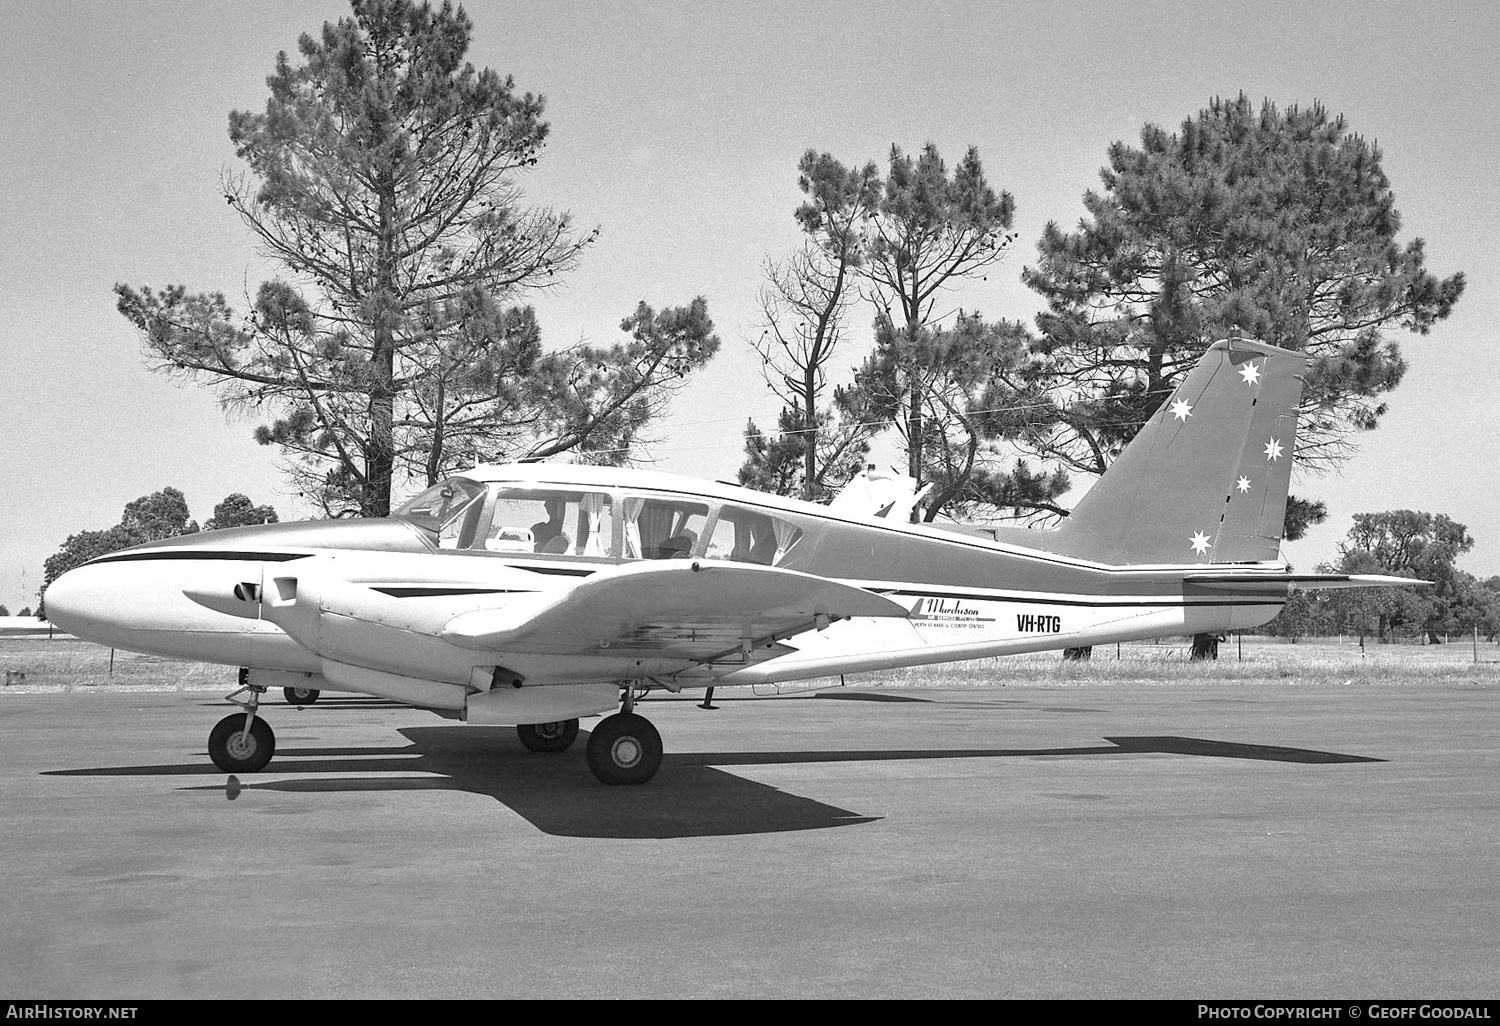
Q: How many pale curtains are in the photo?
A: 3